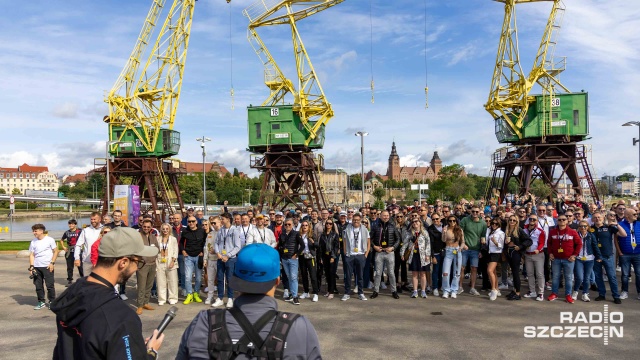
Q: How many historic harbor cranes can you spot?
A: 3